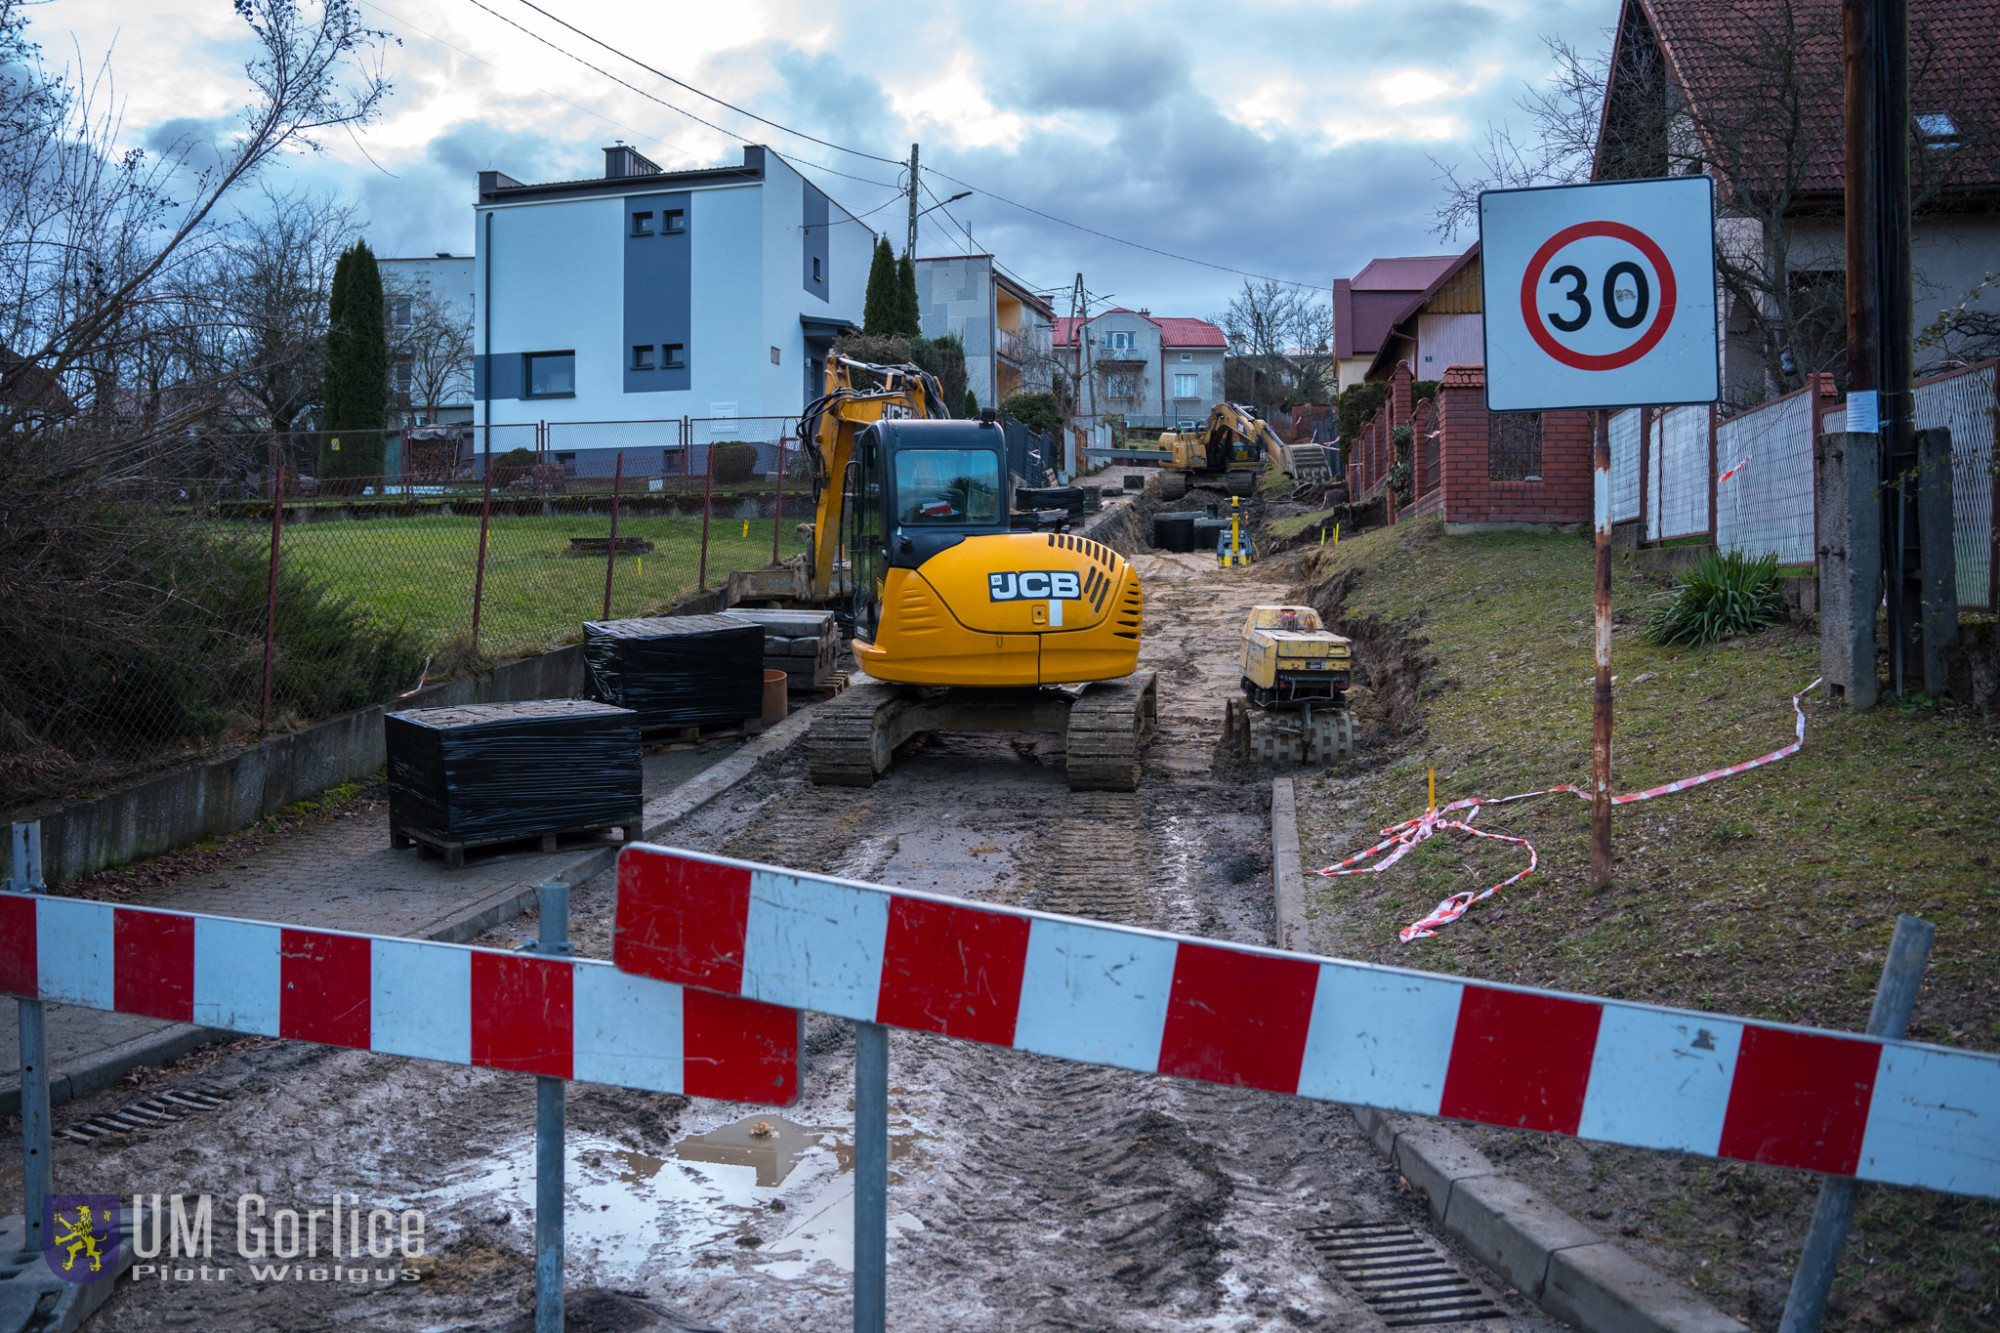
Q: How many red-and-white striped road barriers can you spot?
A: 2